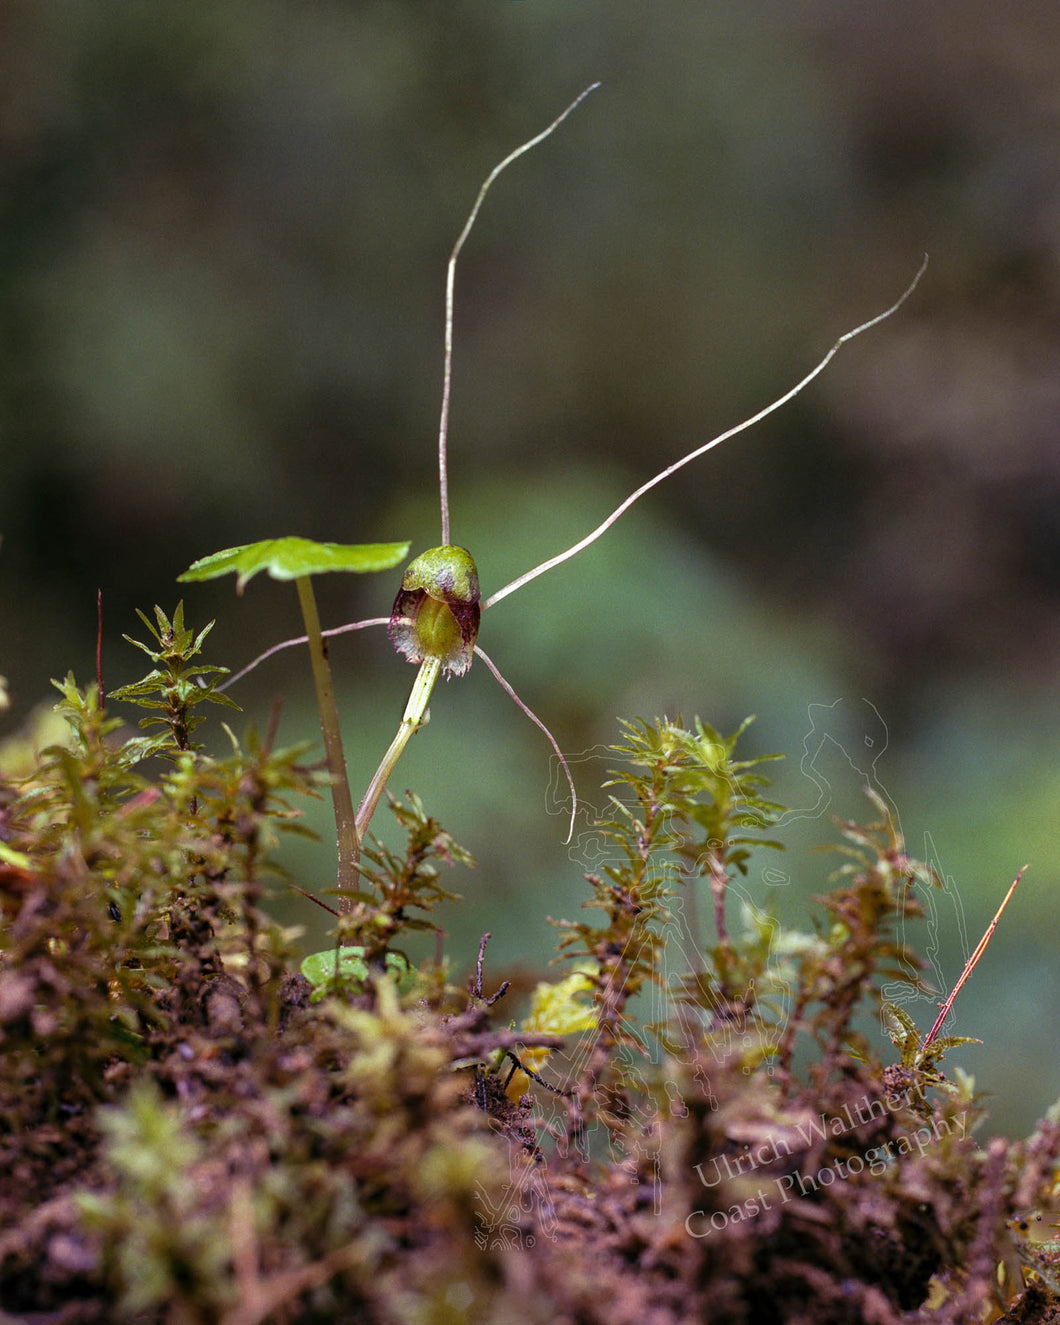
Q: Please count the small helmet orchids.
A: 1